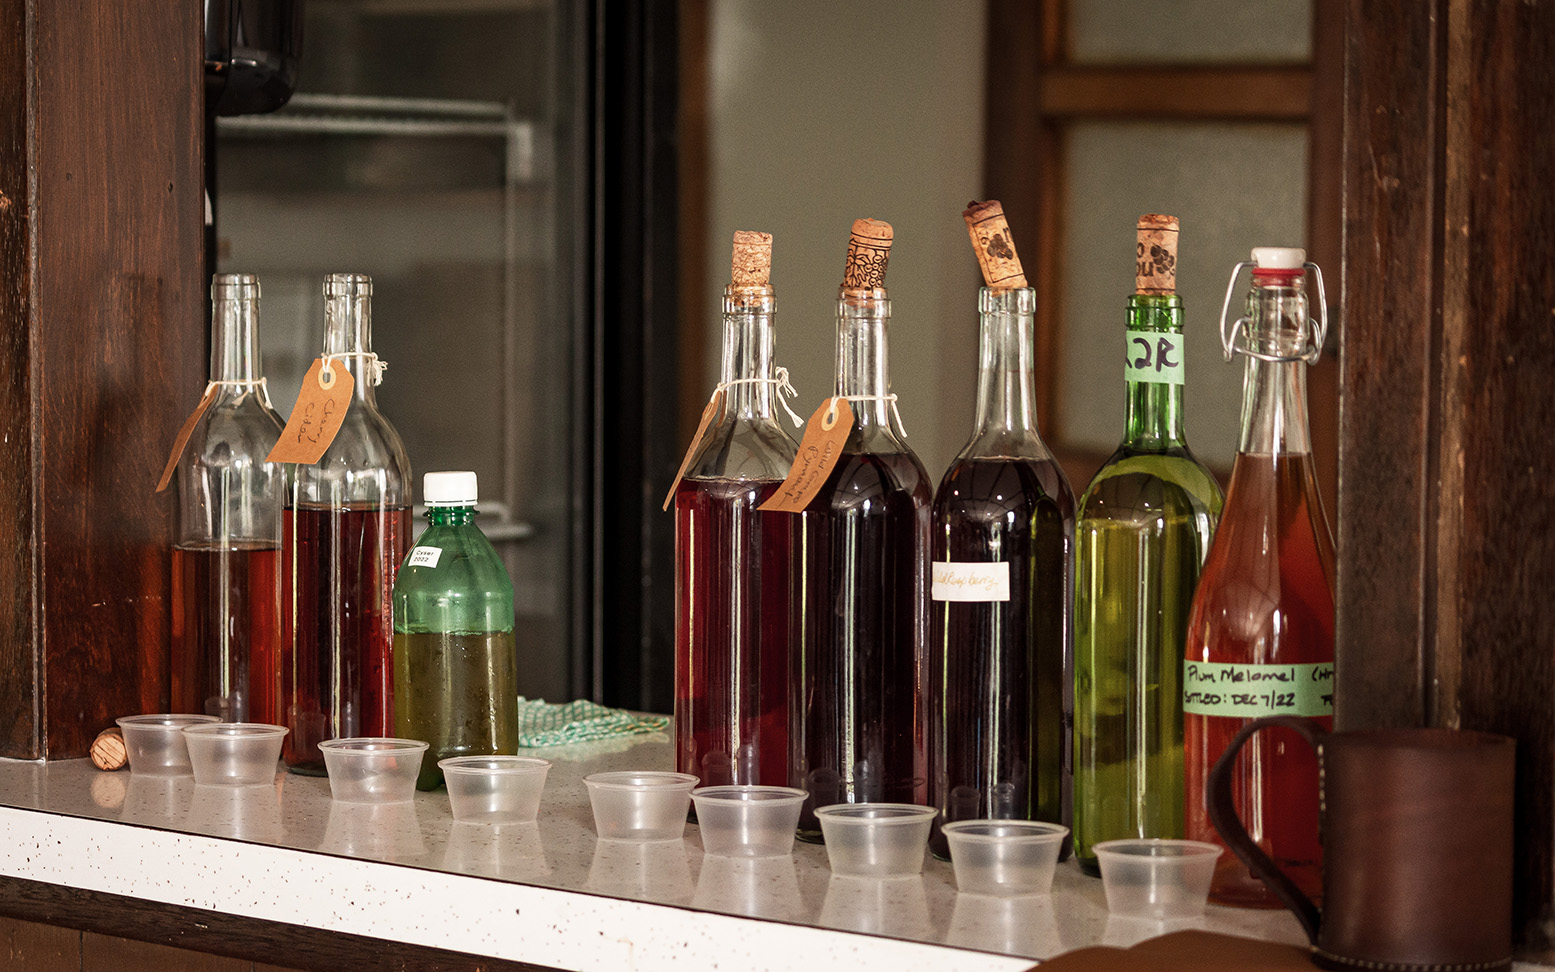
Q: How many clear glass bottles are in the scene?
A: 6